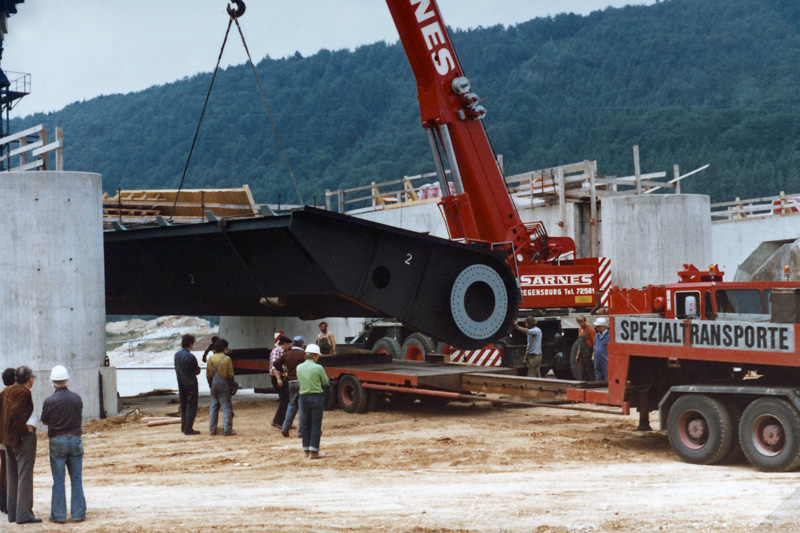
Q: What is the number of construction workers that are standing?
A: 13